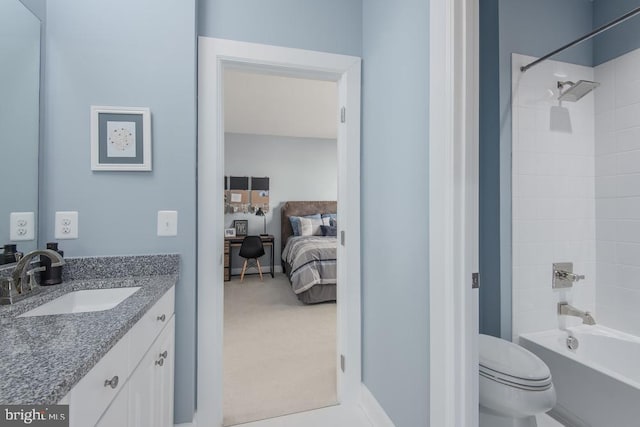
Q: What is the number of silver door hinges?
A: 3